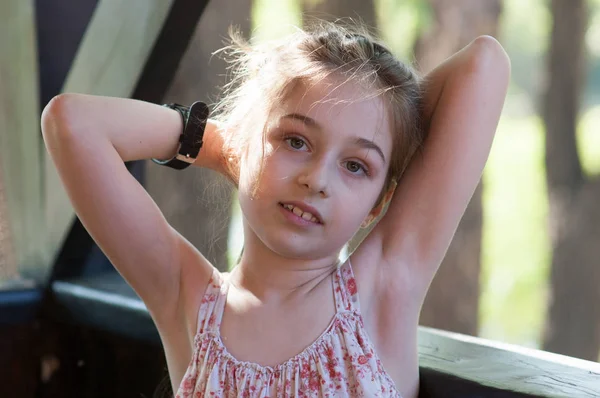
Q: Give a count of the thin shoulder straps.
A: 2